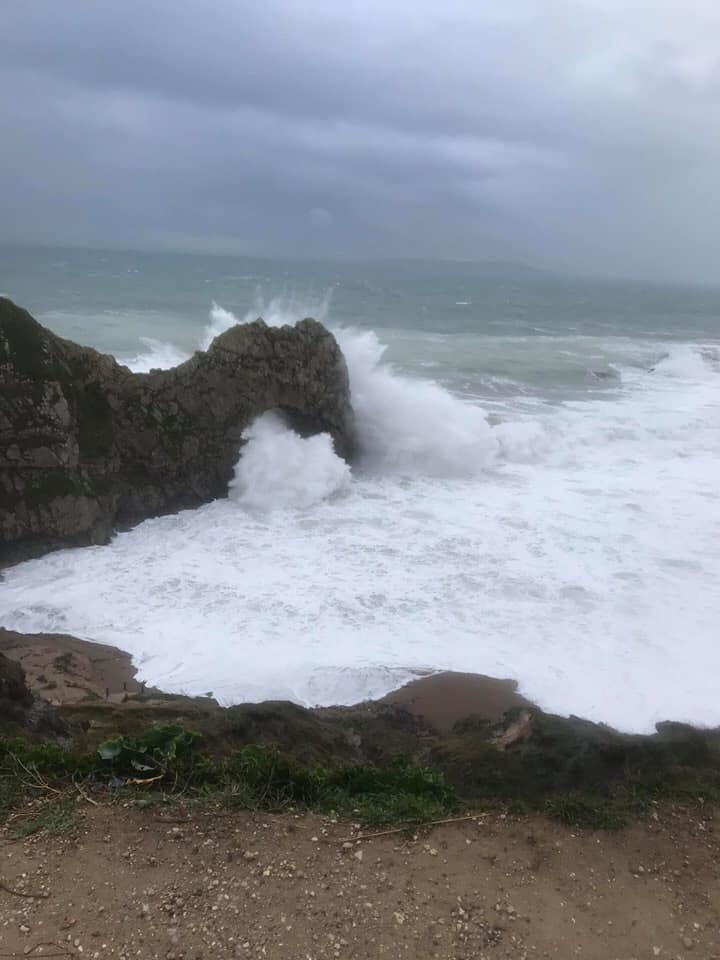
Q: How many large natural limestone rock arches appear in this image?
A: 1